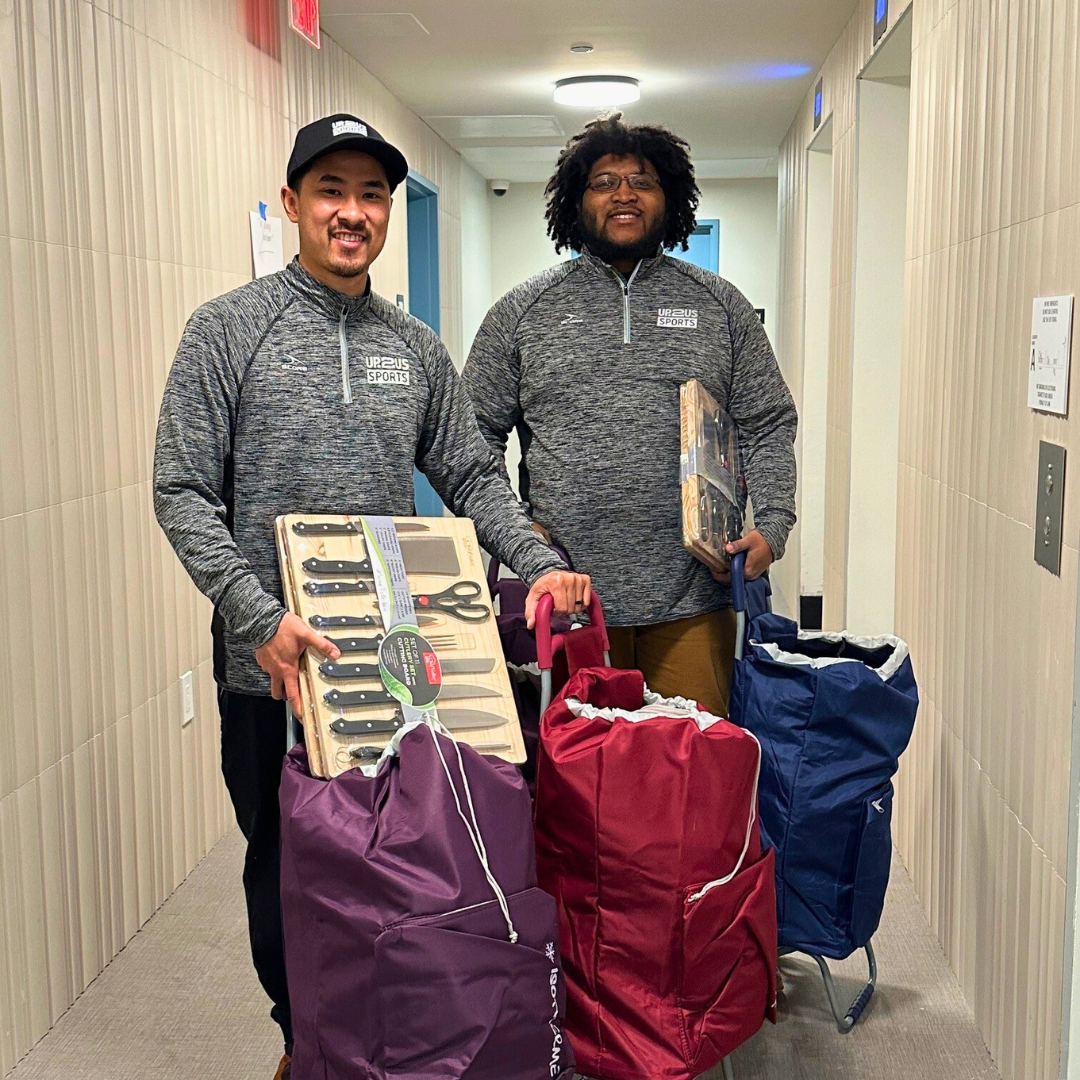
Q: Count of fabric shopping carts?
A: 4